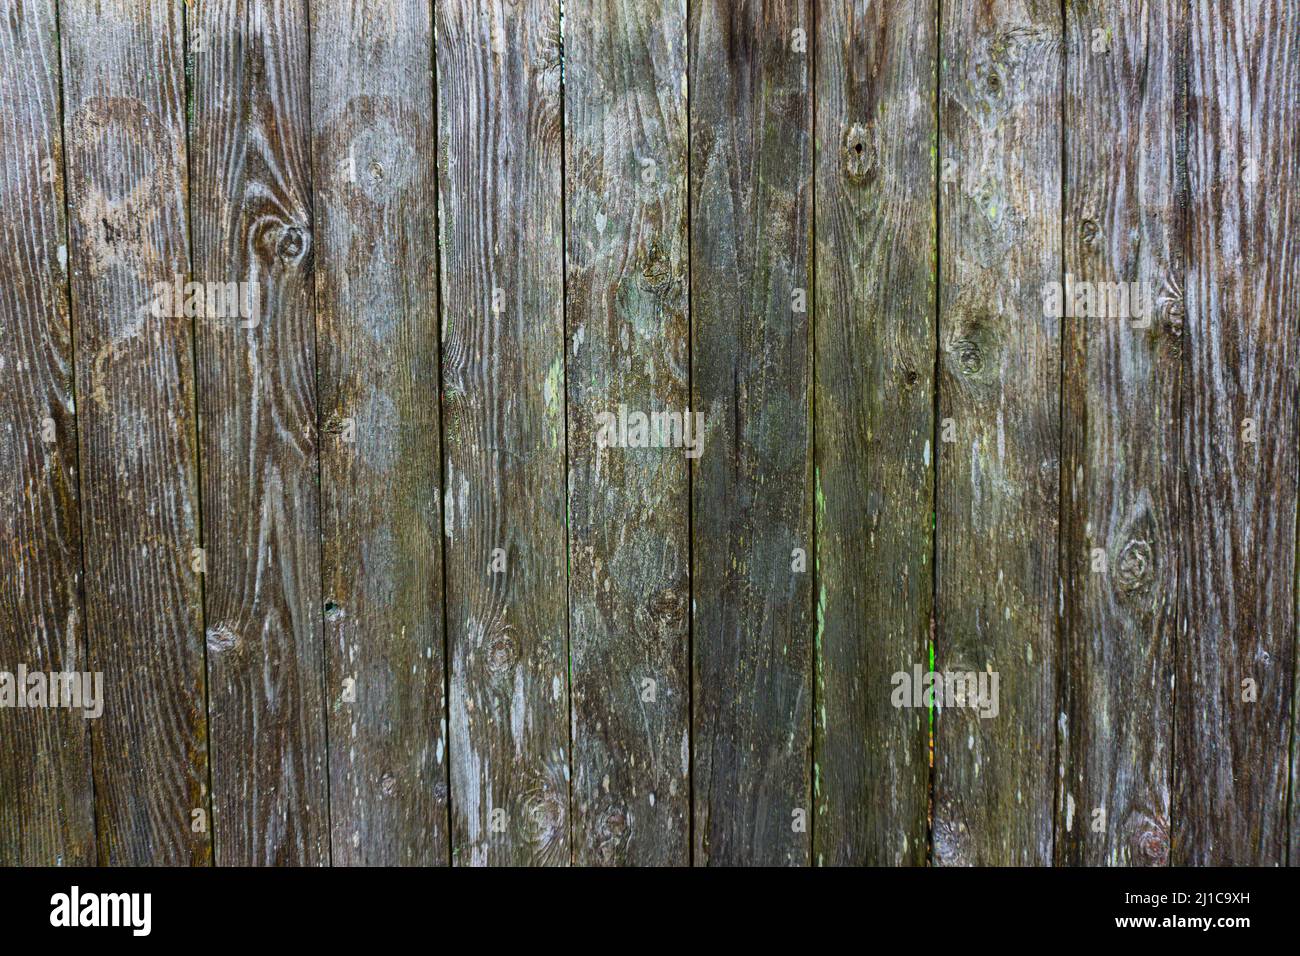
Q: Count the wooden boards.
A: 11